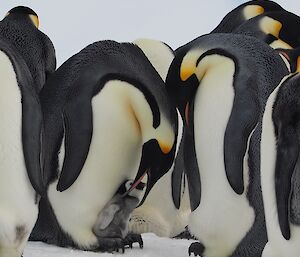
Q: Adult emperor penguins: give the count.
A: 8